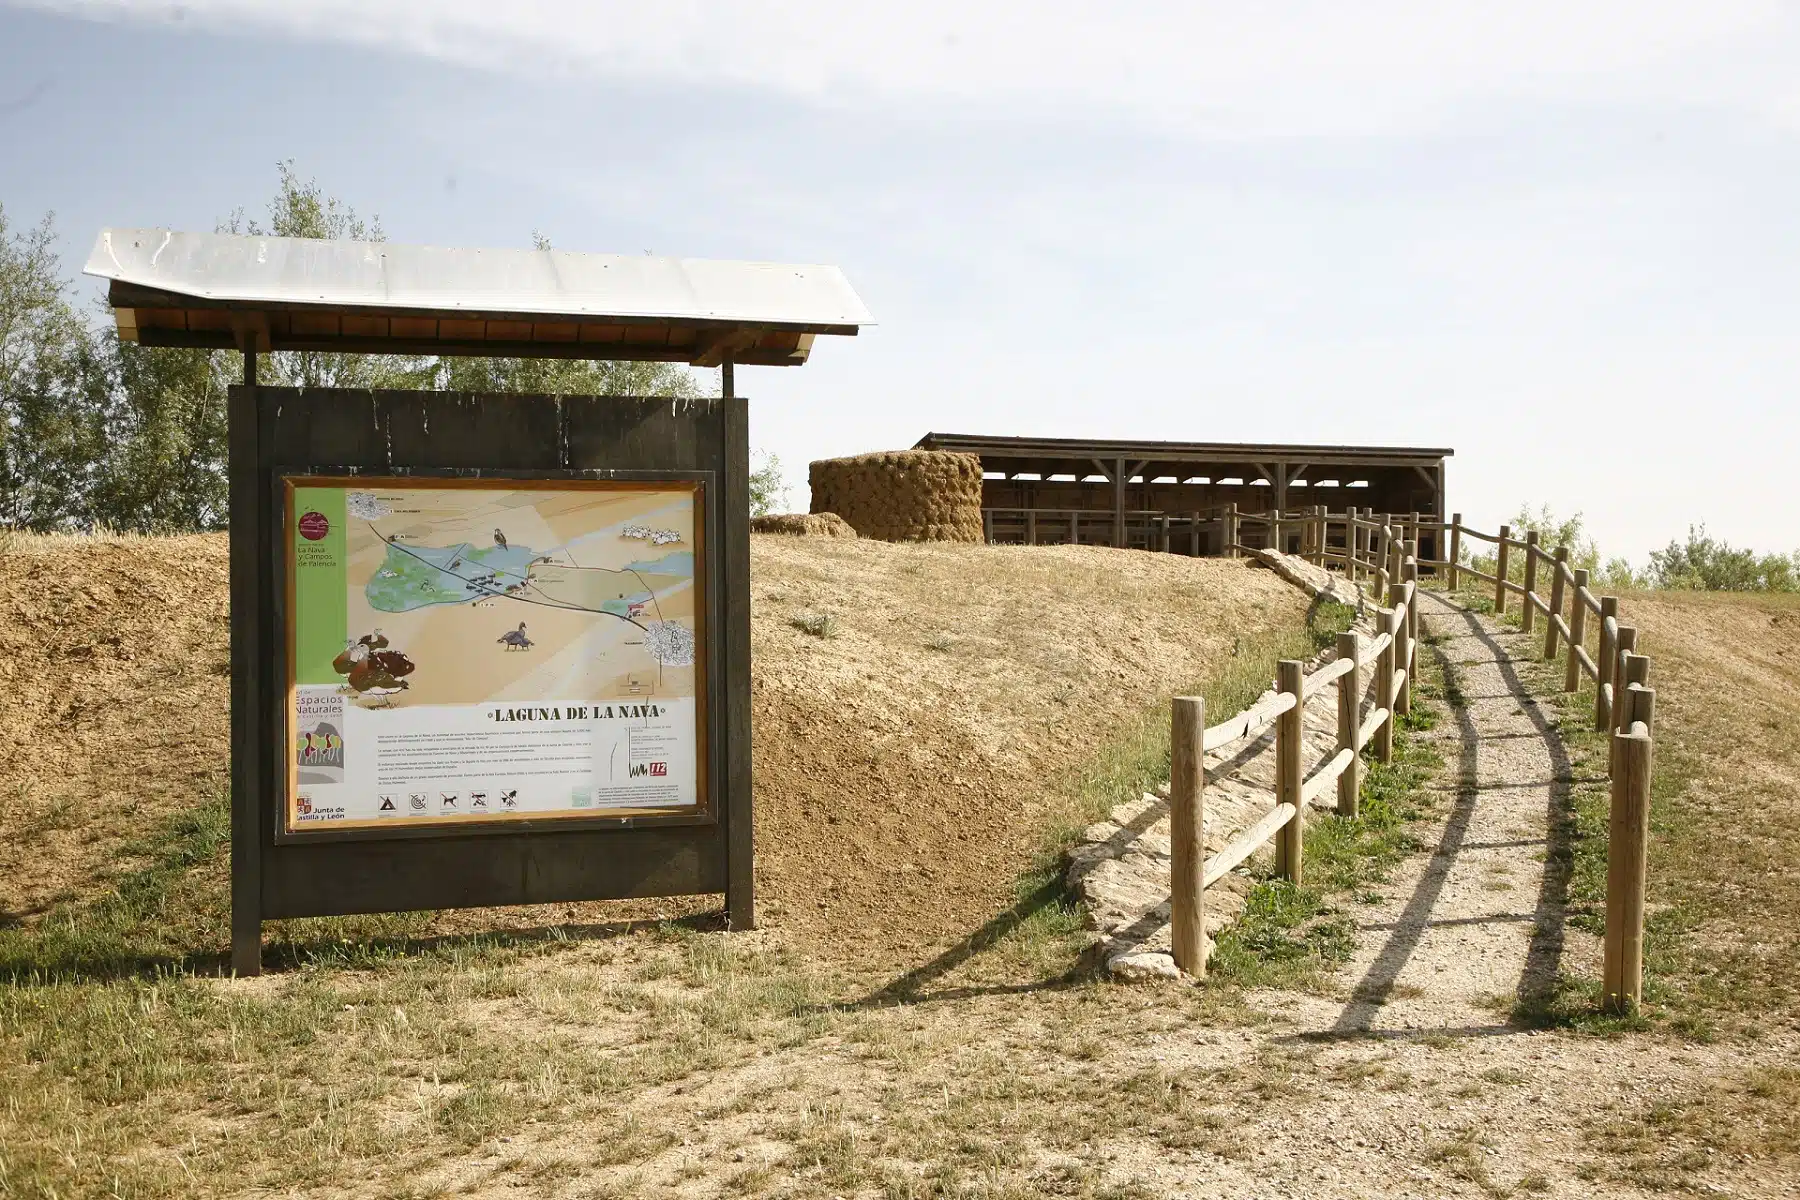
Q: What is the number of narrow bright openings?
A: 12